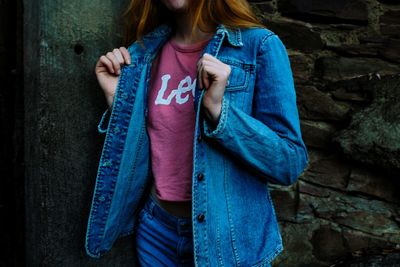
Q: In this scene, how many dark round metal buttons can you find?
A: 3